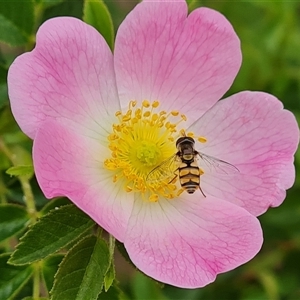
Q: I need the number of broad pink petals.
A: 5